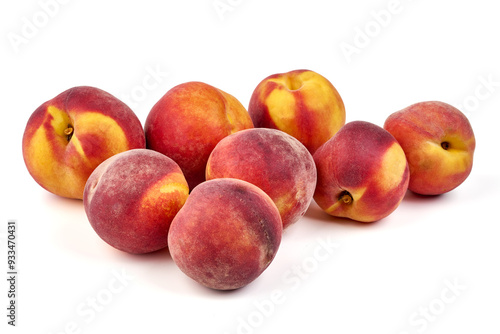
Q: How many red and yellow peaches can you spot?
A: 8